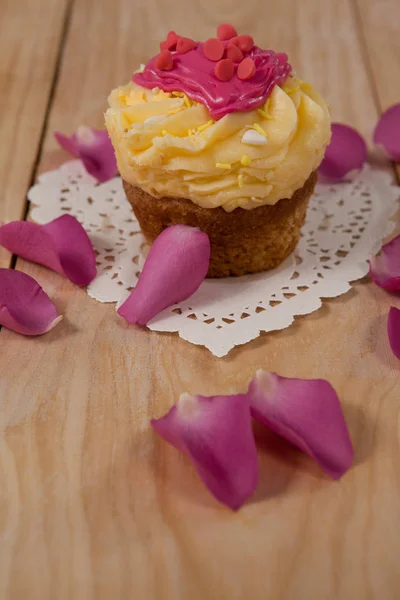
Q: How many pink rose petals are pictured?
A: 10